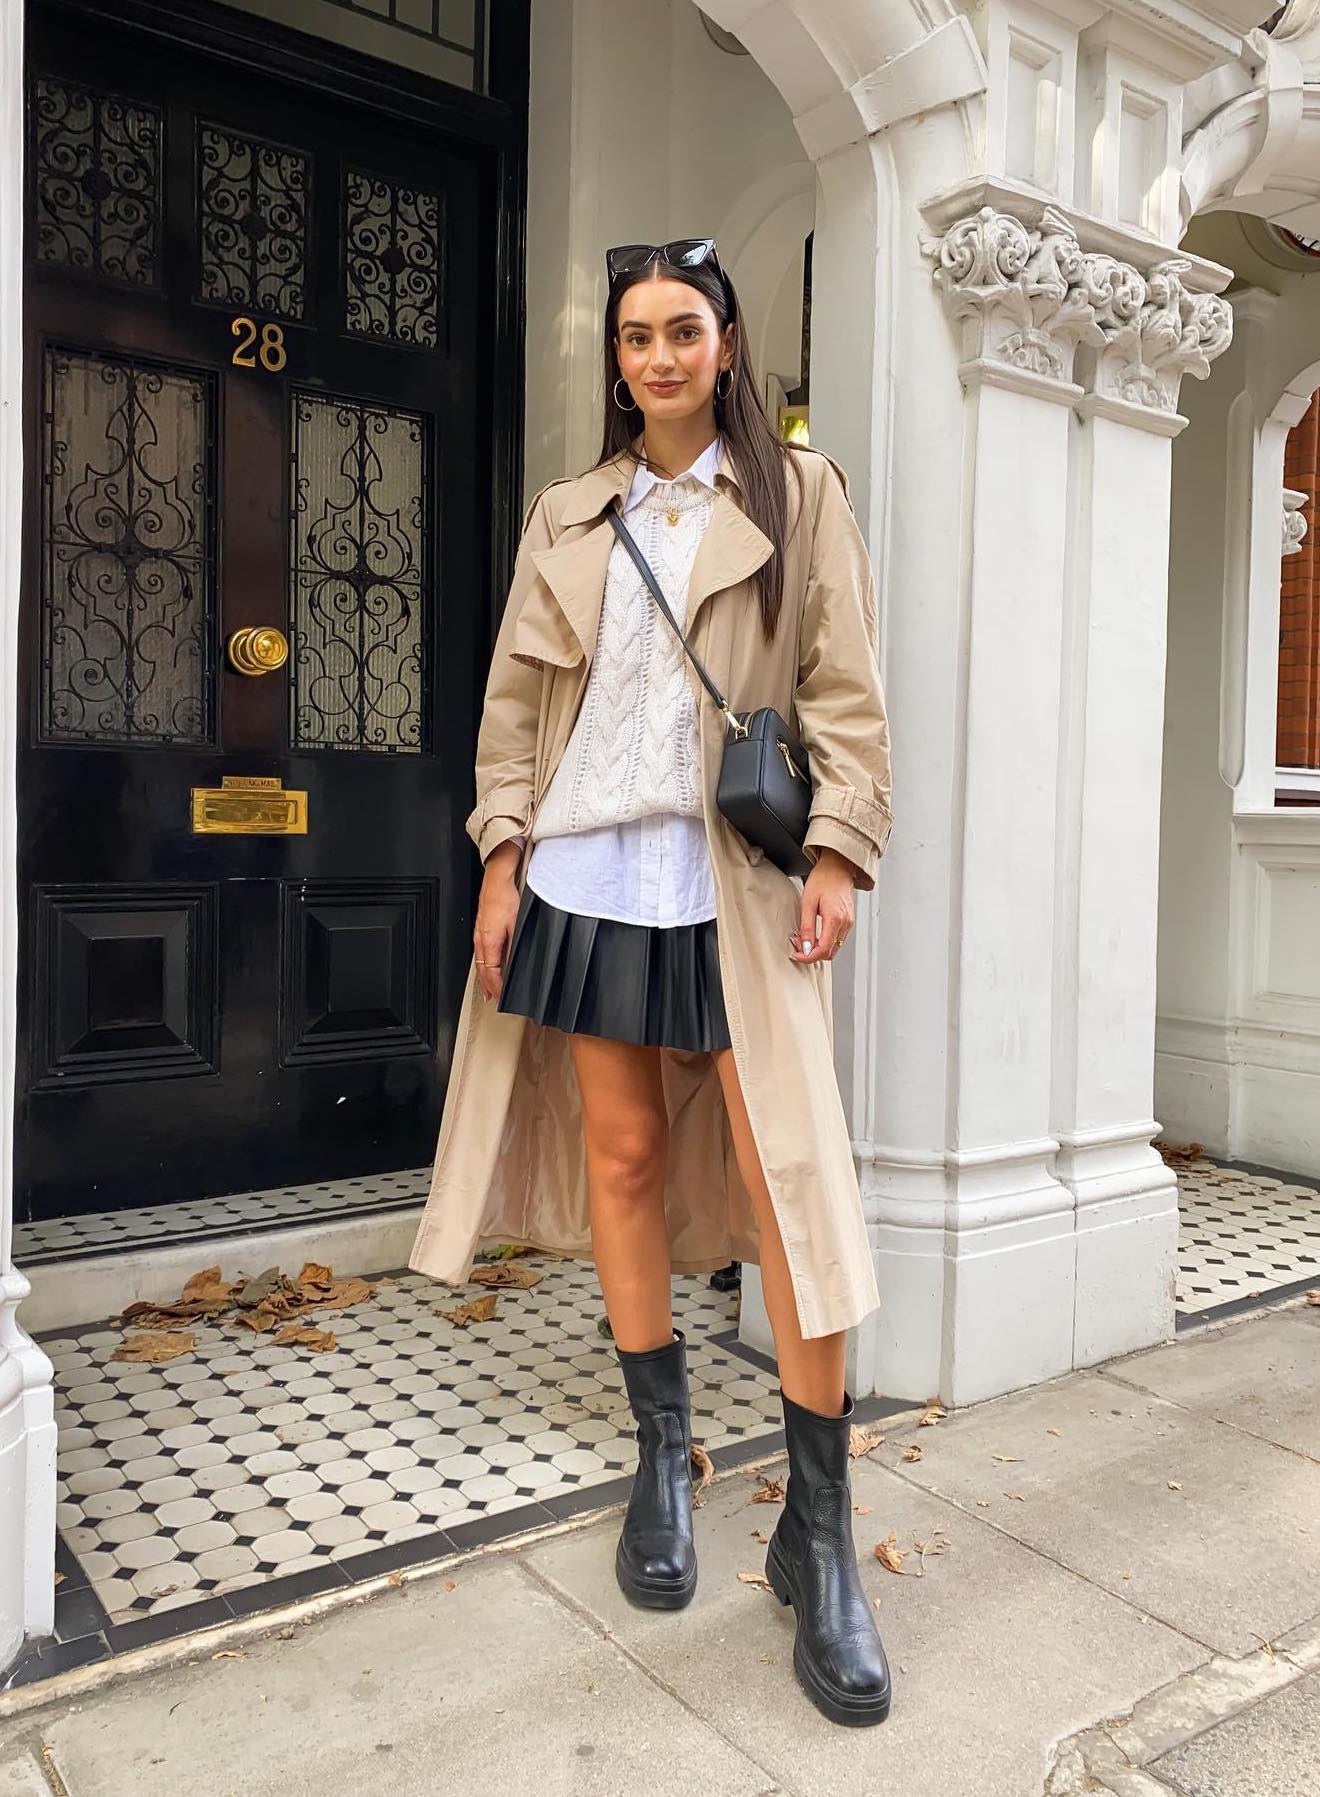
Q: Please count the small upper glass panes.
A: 3